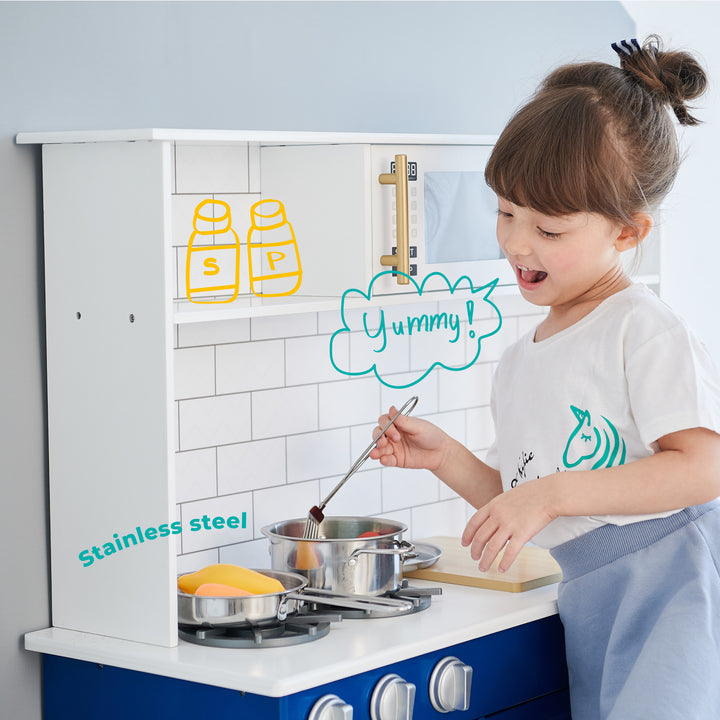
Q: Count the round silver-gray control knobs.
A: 3